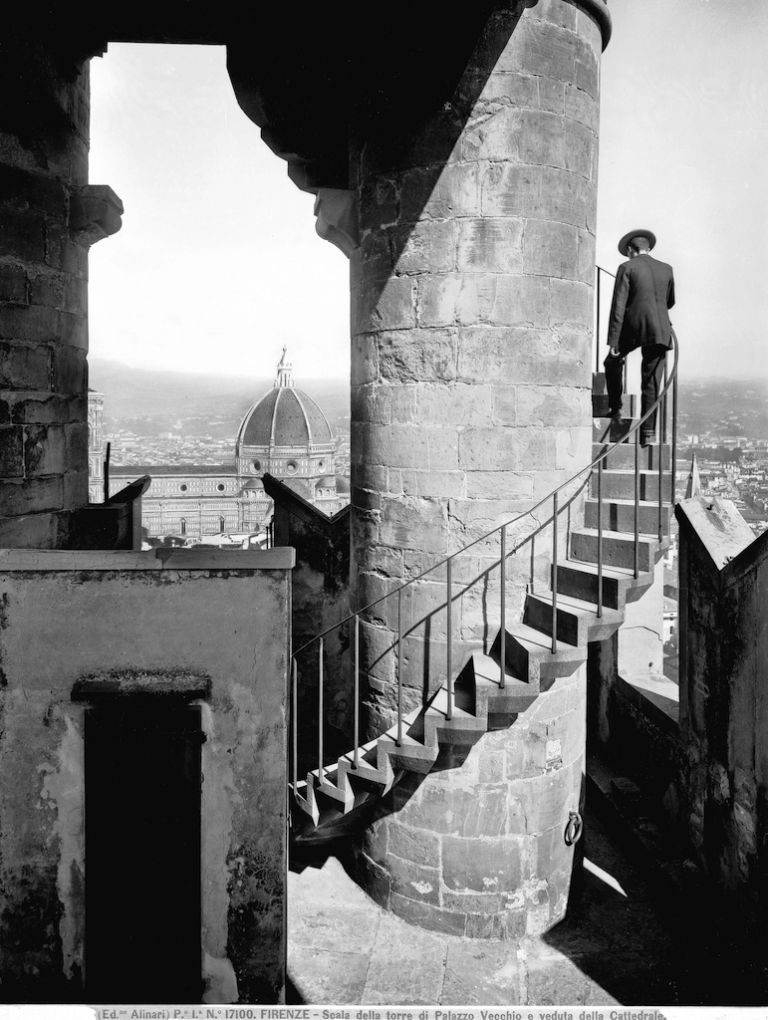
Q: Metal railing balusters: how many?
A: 14